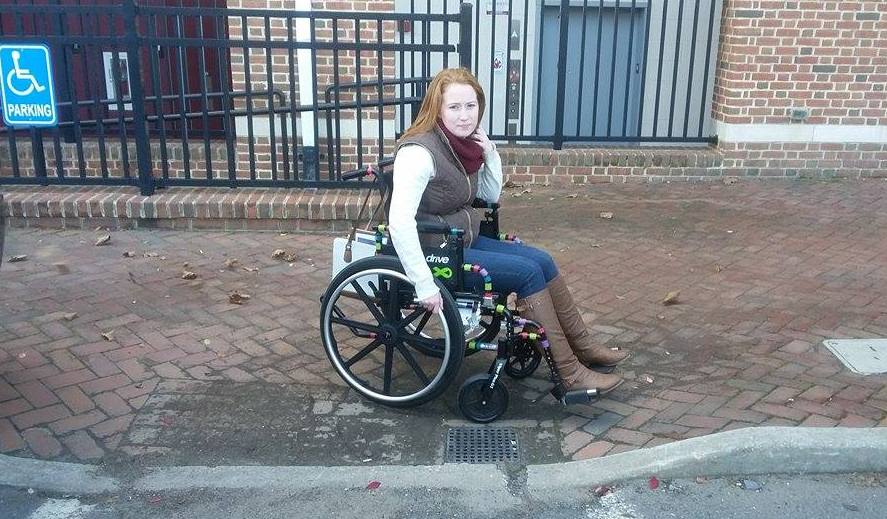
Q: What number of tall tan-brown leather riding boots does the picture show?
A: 2